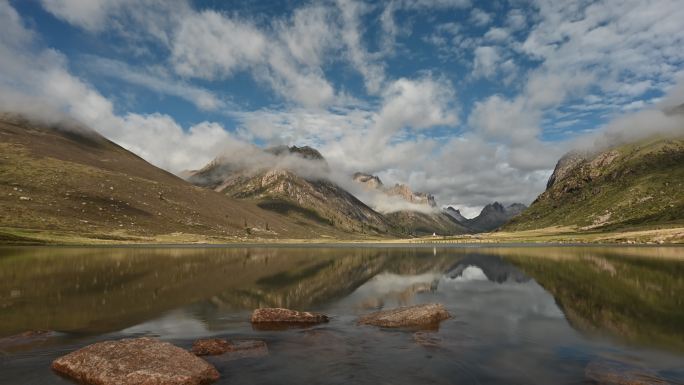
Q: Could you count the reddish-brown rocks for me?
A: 4